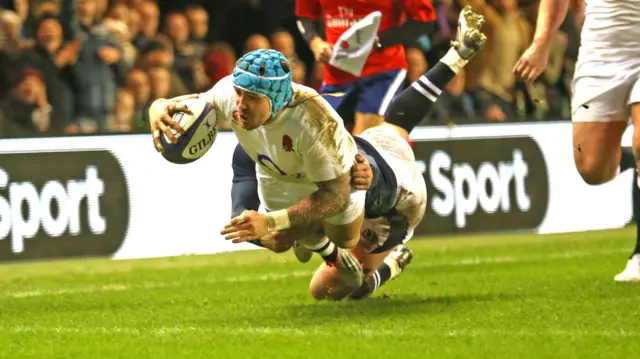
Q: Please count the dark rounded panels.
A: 2